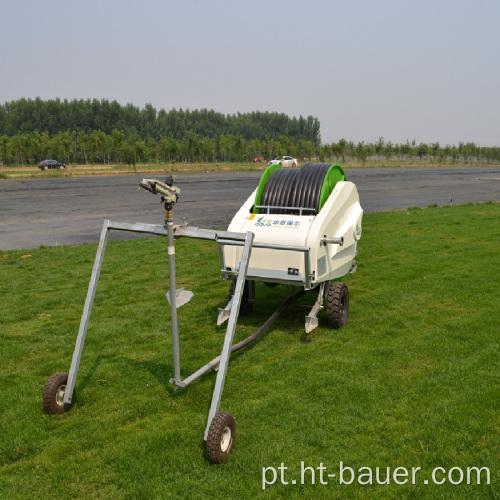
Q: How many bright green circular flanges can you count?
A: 2